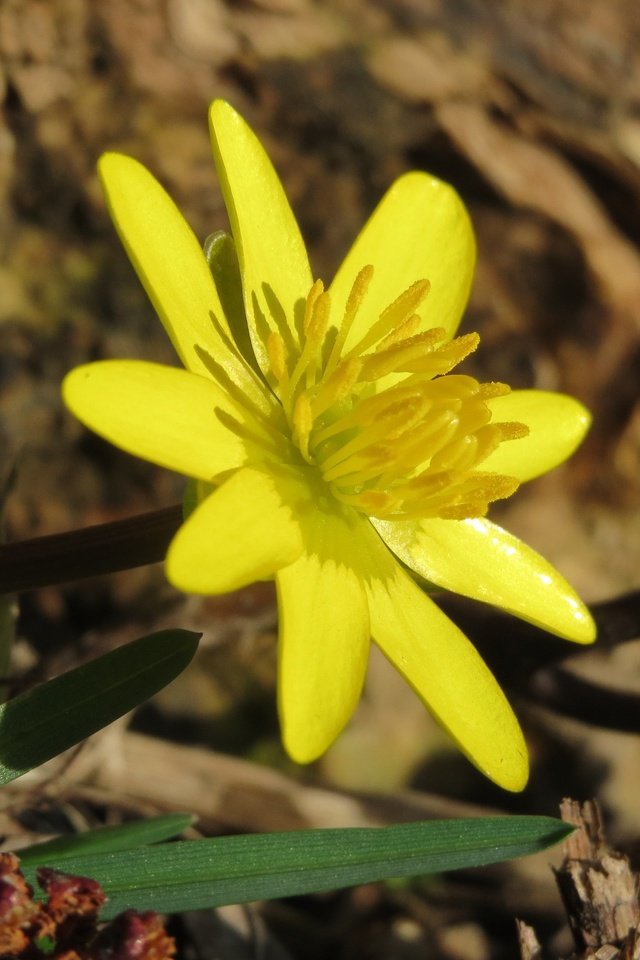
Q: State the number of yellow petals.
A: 9